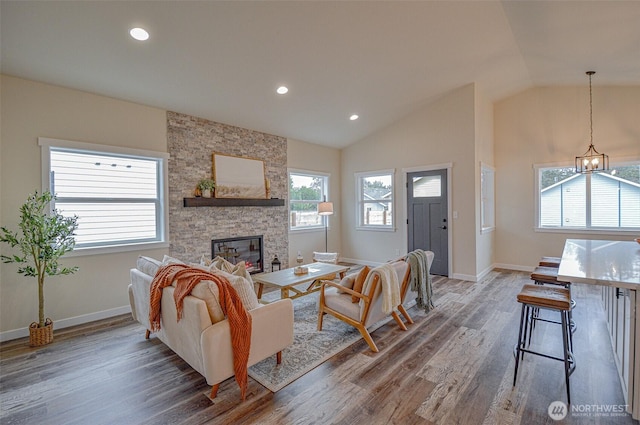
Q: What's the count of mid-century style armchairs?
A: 2